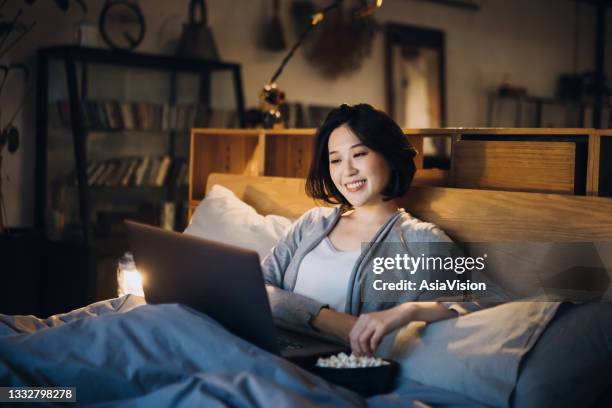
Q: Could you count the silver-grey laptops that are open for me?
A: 1